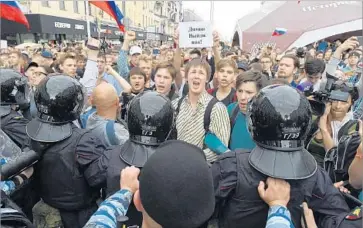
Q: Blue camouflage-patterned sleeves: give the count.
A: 3